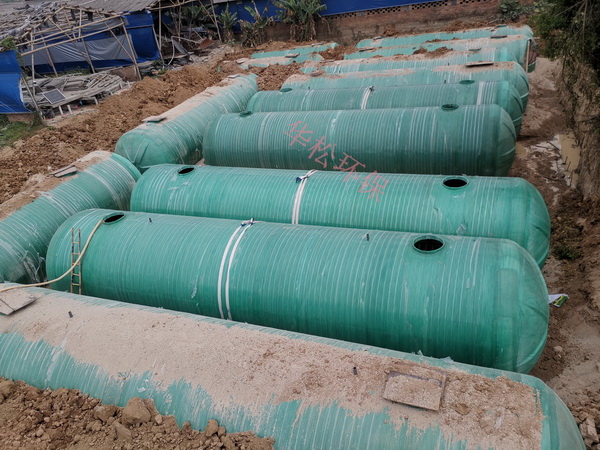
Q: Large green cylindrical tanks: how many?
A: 13